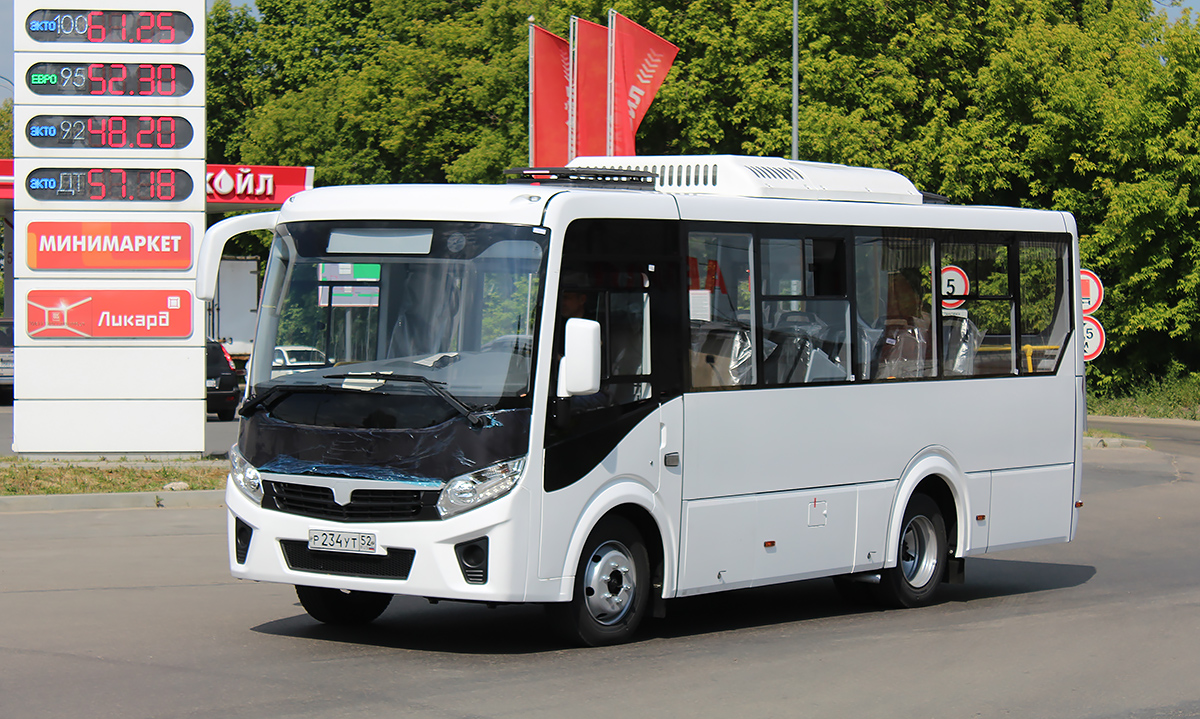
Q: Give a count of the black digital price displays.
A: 4